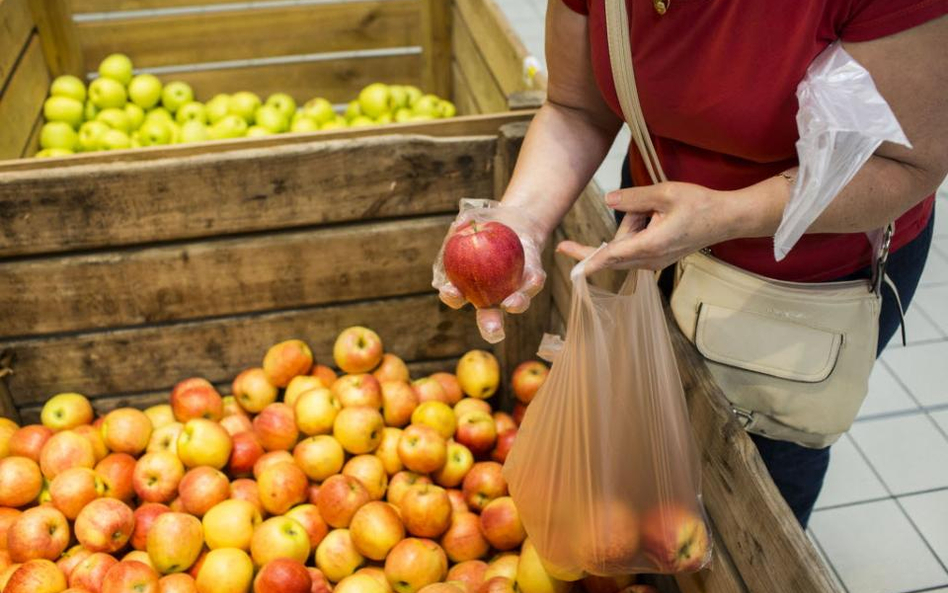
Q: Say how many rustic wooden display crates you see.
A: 2